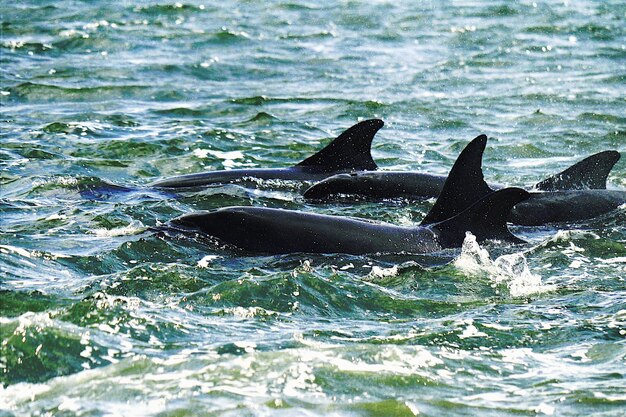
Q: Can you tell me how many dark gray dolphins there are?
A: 4